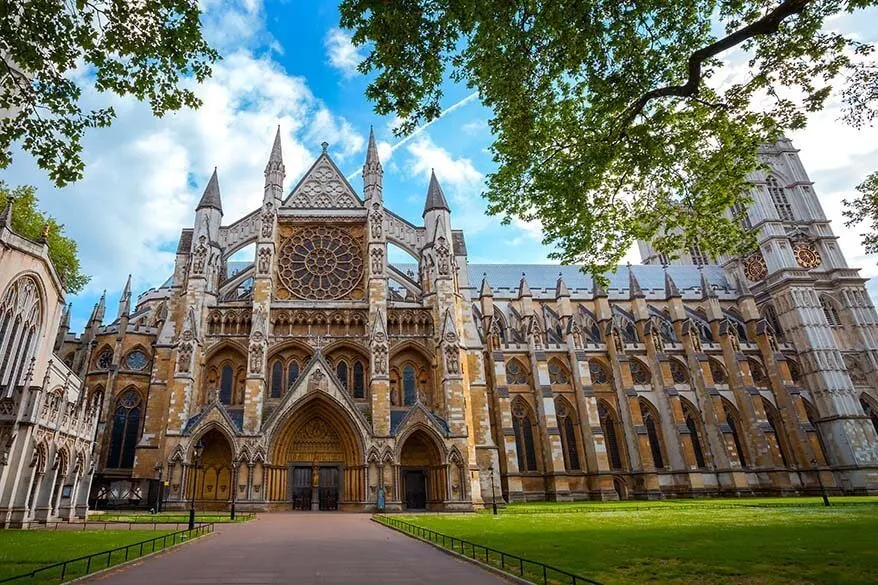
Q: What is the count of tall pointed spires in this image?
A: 4